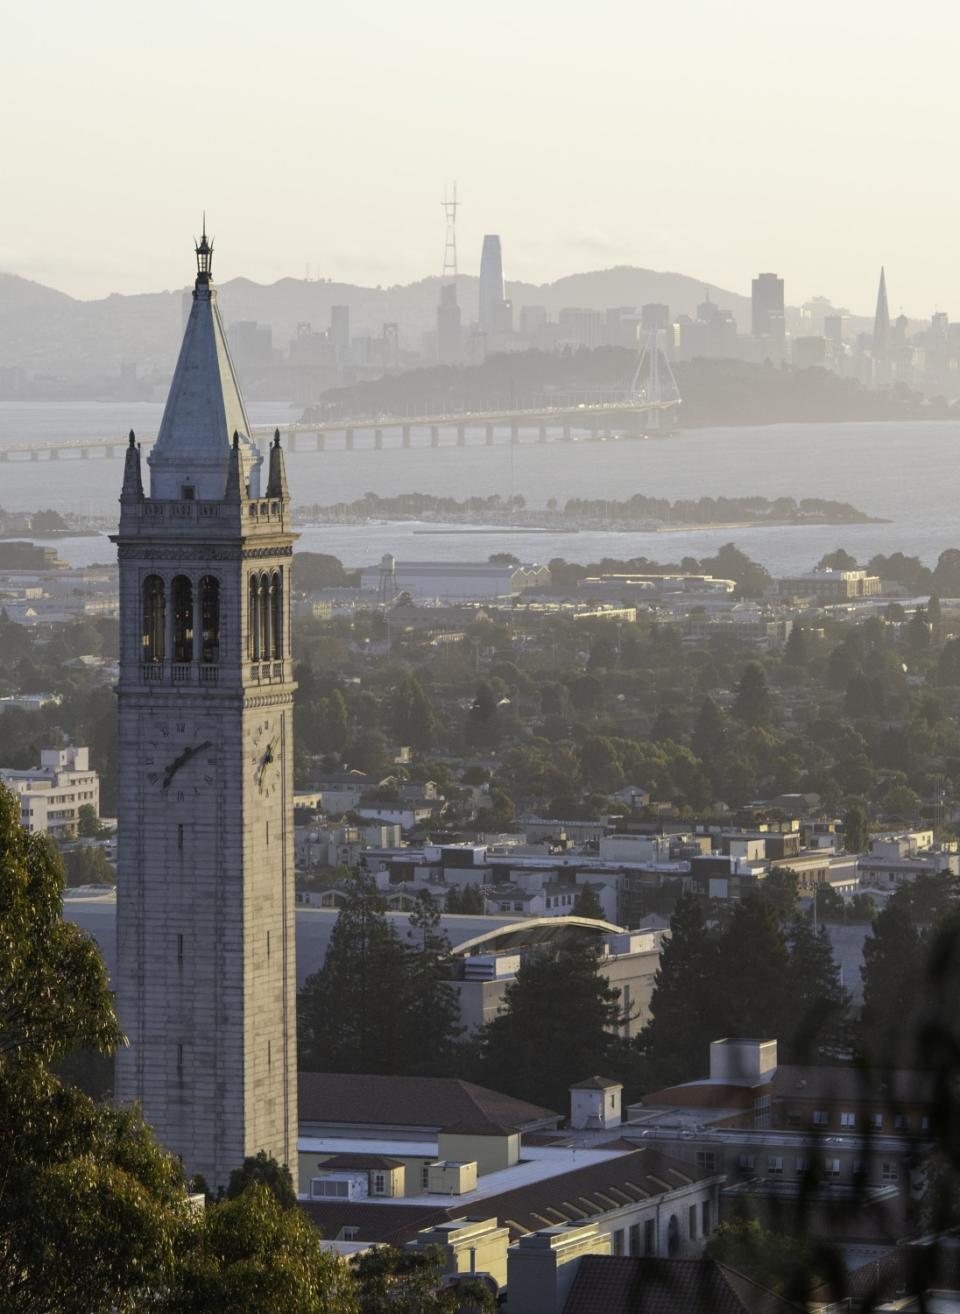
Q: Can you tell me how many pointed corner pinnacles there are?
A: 3